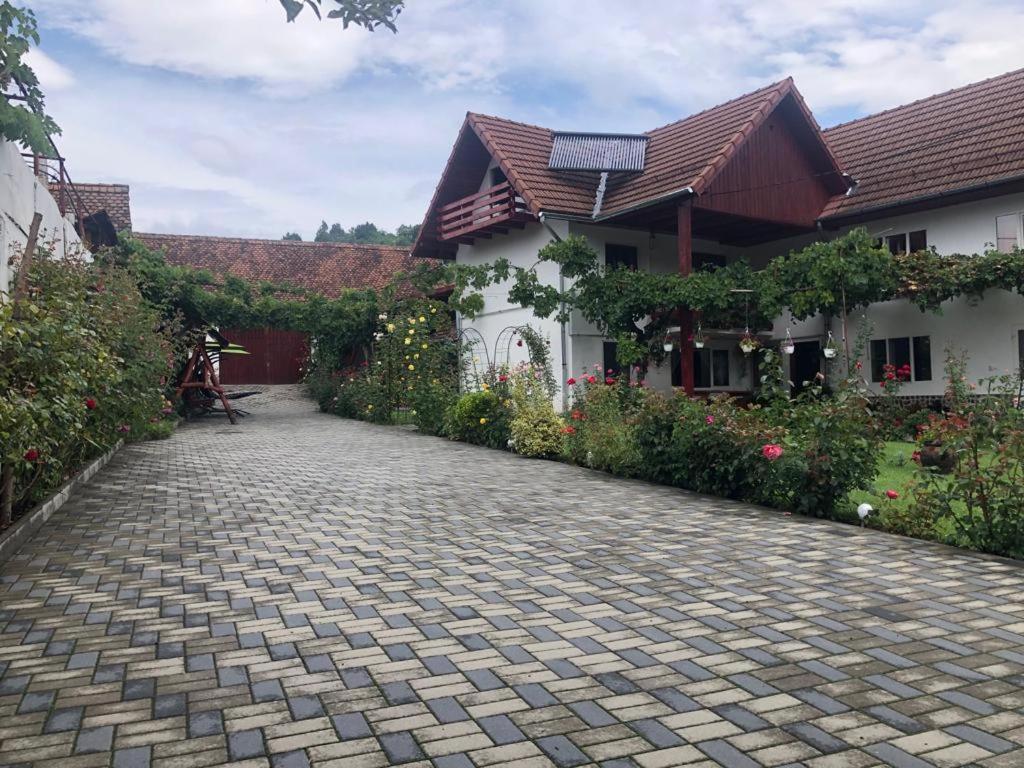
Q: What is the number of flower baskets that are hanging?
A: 5